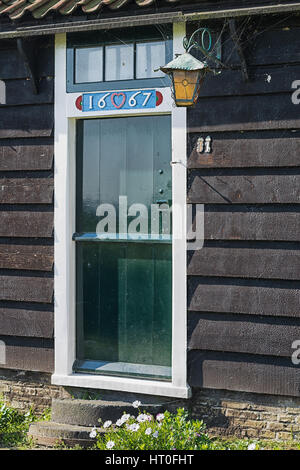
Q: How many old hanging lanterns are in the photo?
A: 1